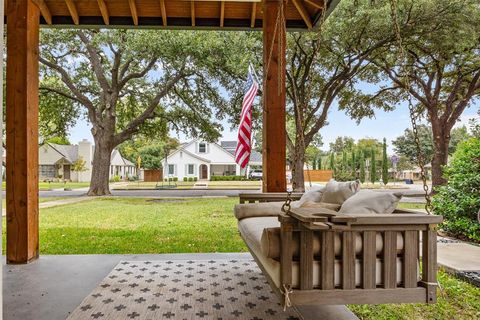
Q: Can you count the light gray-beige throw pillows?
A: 3